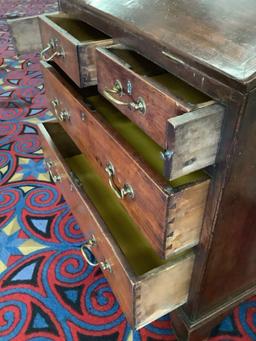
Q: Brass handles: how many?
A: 6